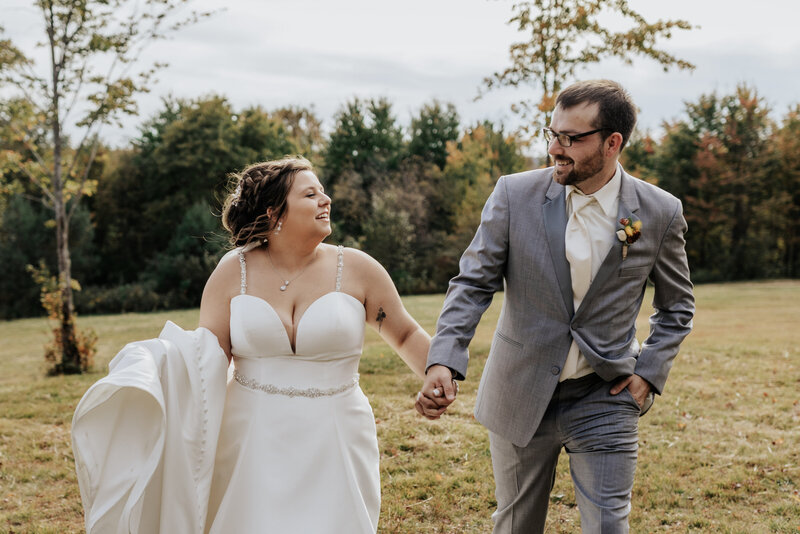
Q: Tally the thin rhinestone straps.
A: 2